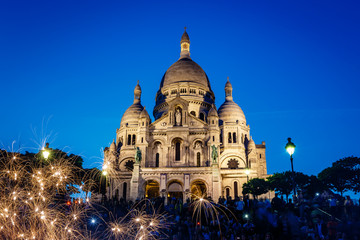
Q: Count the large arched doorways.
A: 3